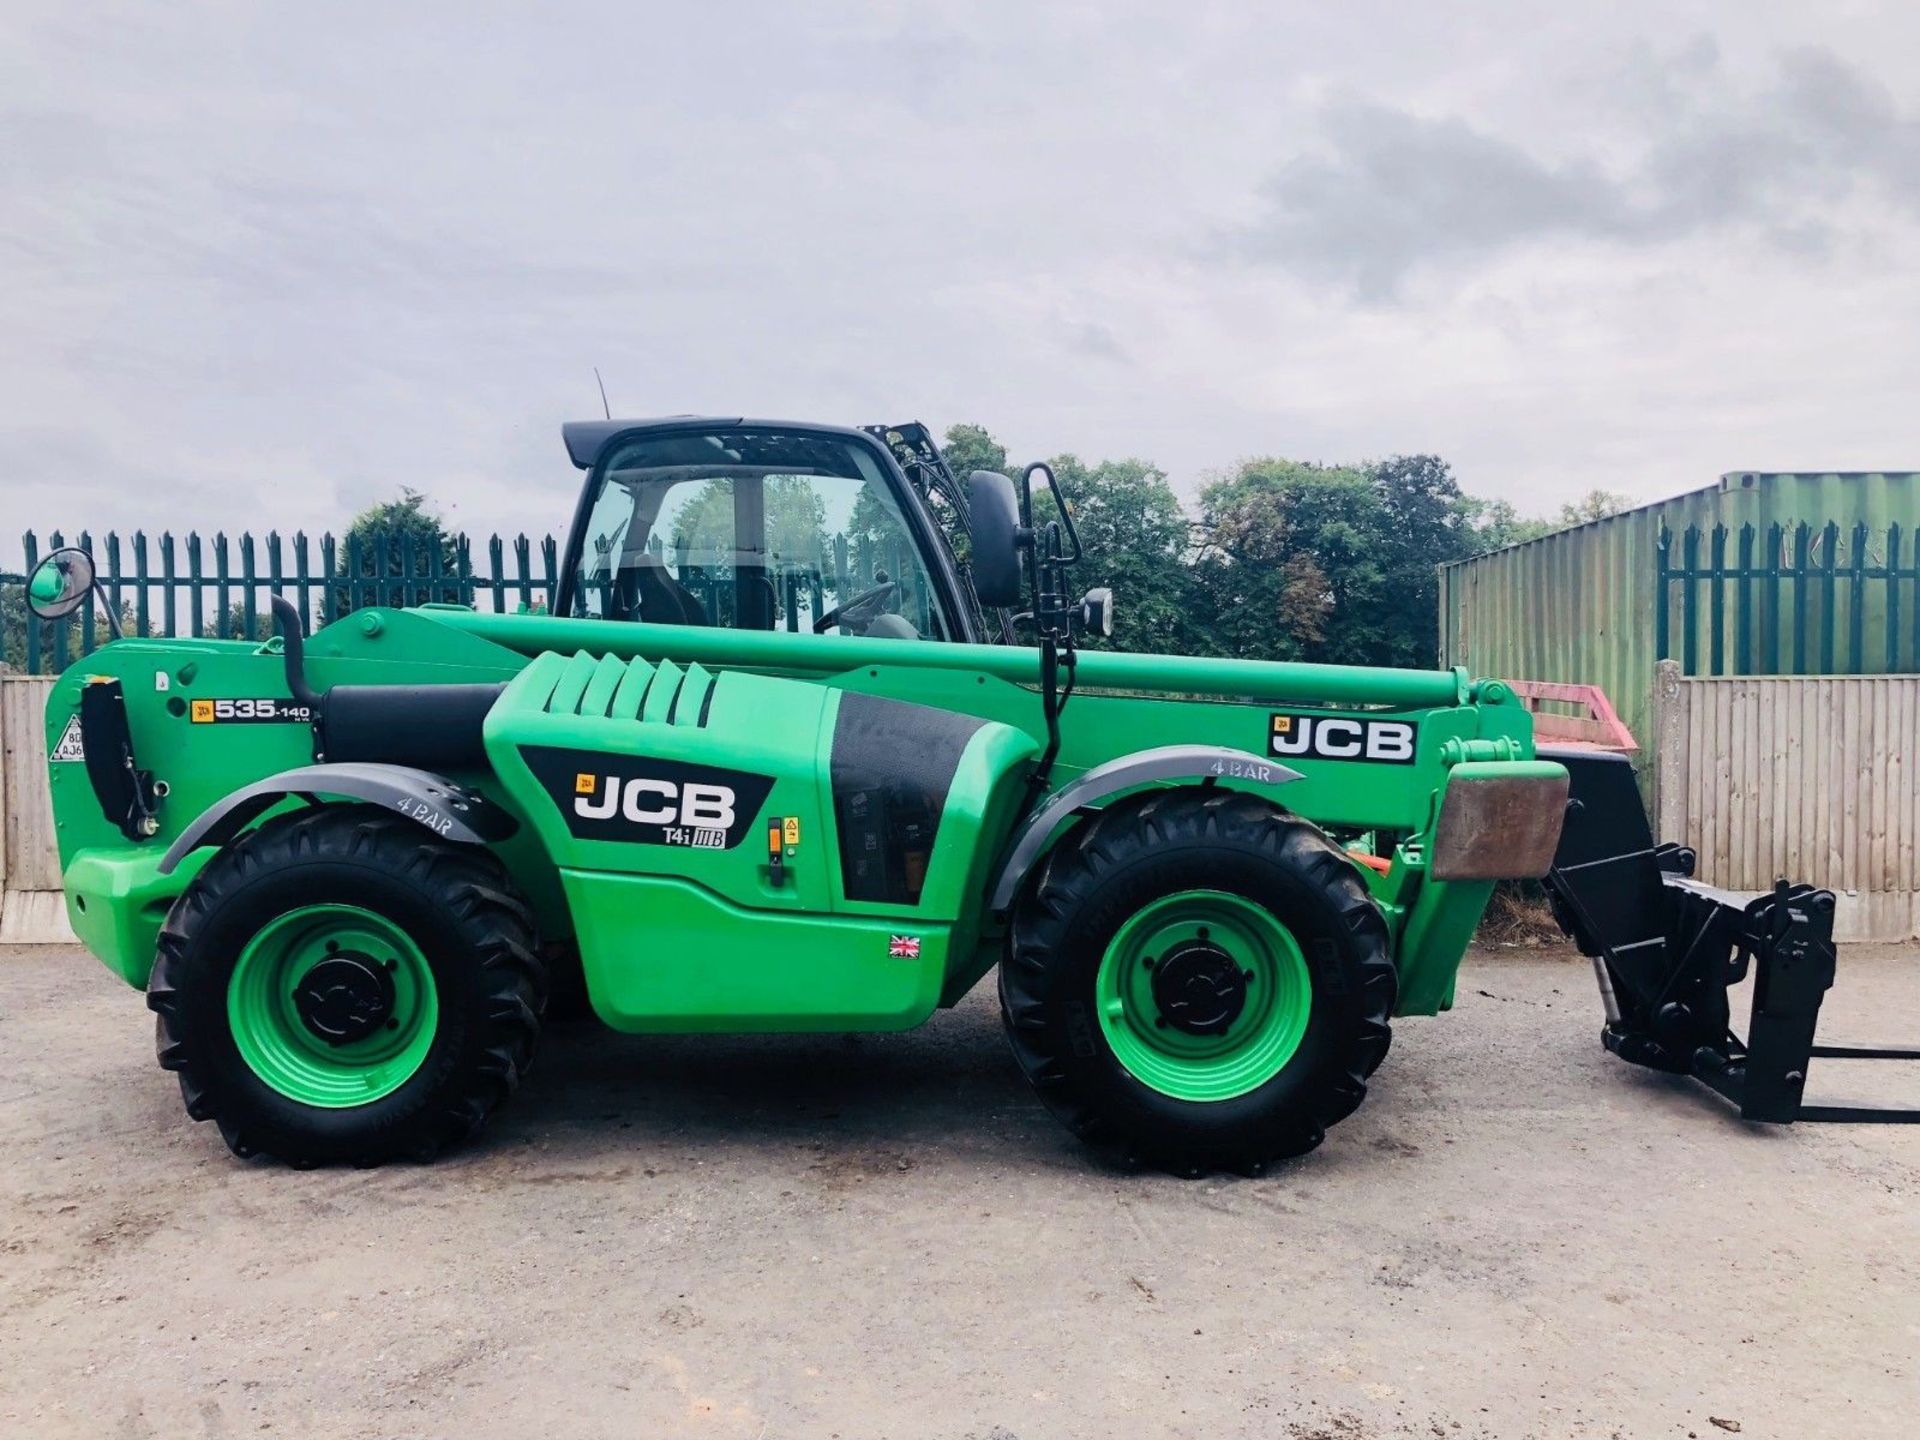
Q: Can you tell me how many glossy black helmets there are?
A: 0